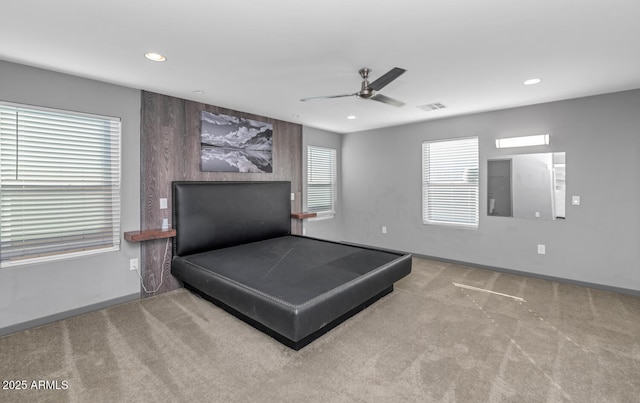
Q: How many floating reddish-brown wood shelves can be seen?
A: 2